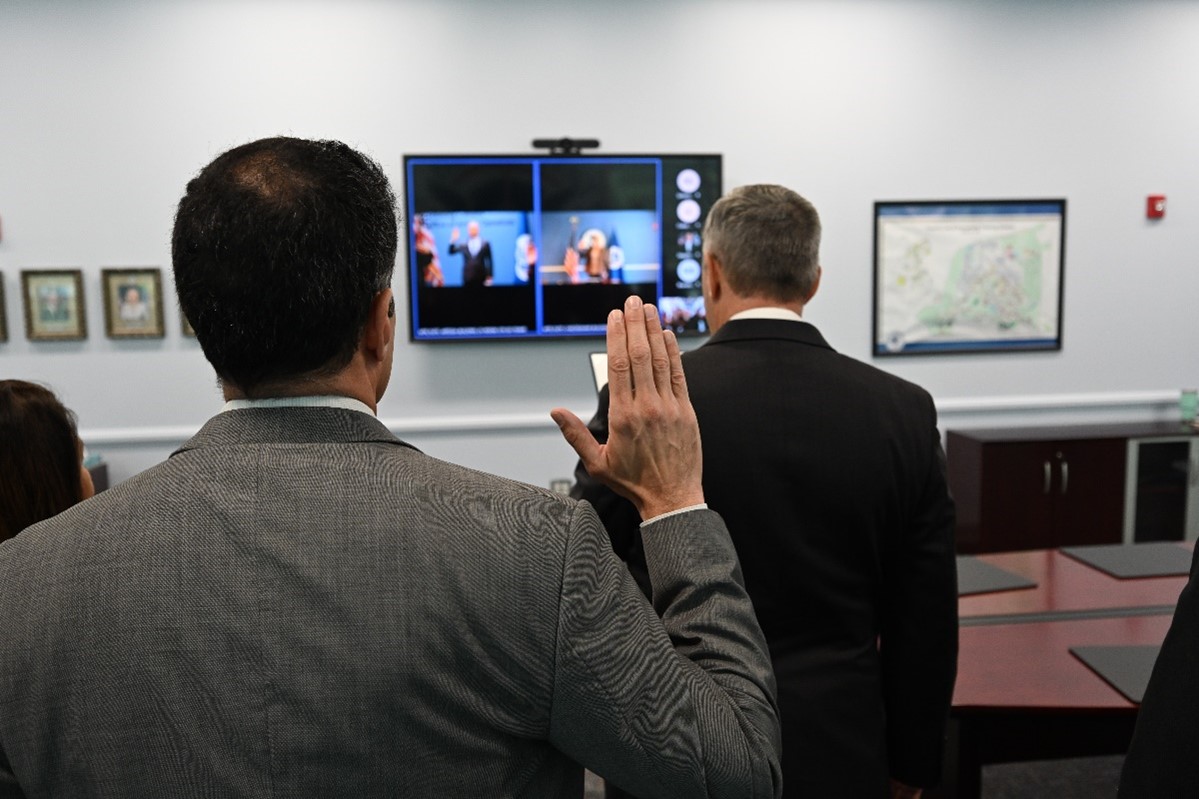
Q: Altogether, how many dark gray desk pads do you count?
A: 3